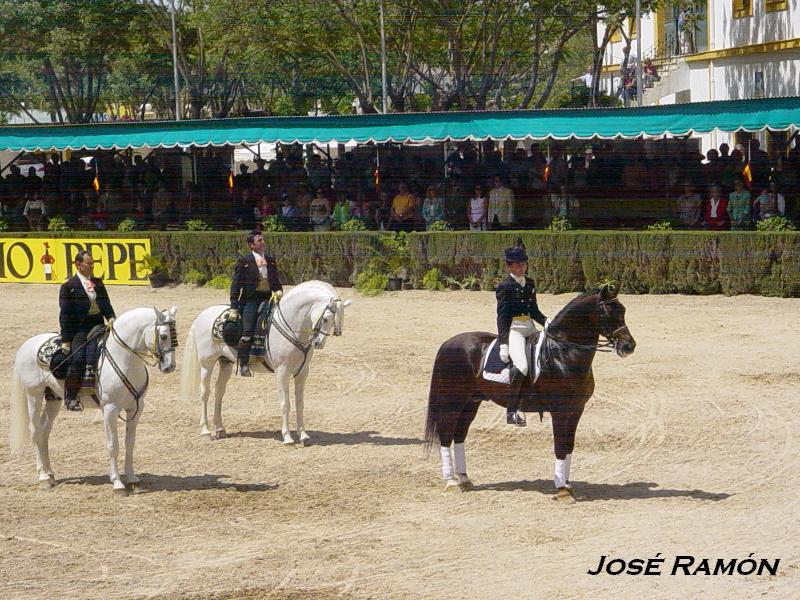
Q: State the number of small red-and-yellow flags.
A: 5